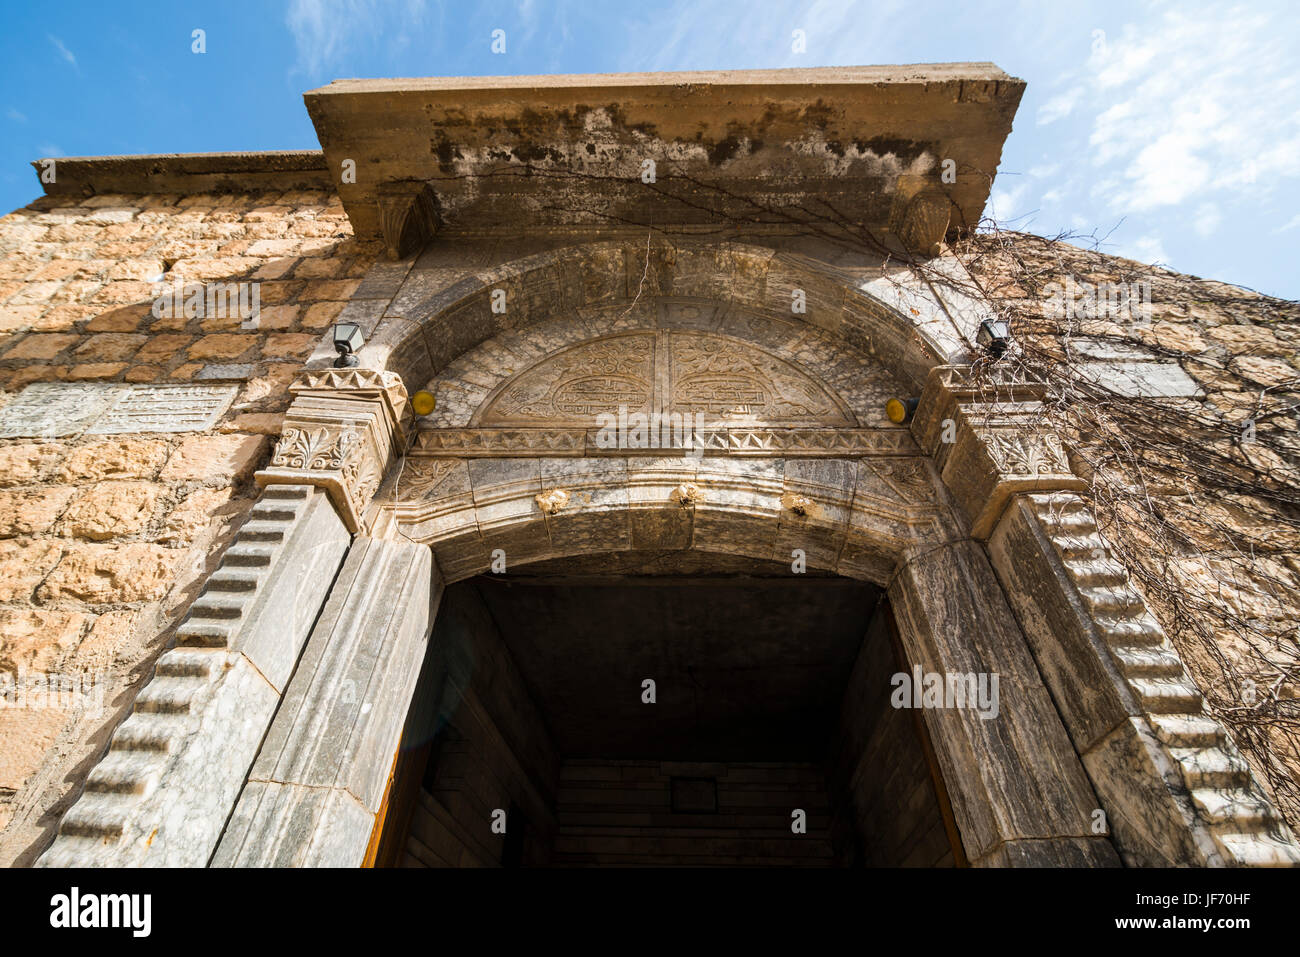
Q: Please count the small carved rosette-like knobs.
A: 3